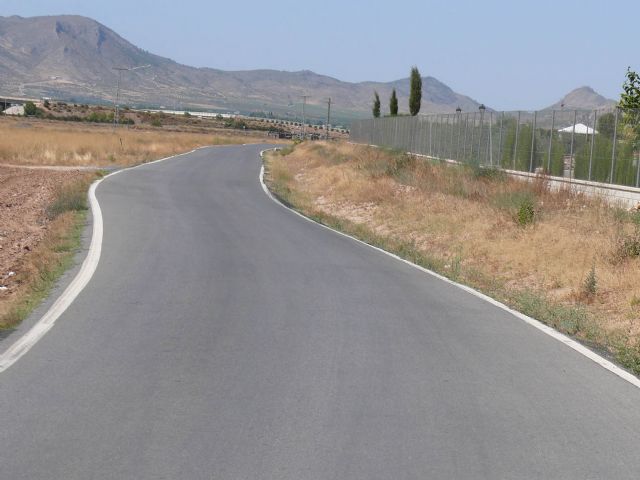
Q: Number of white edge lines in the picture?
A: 2